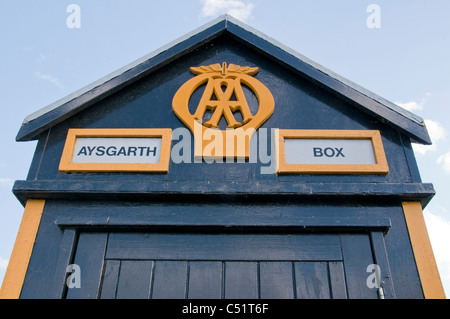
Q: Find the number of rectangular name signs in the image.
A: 2